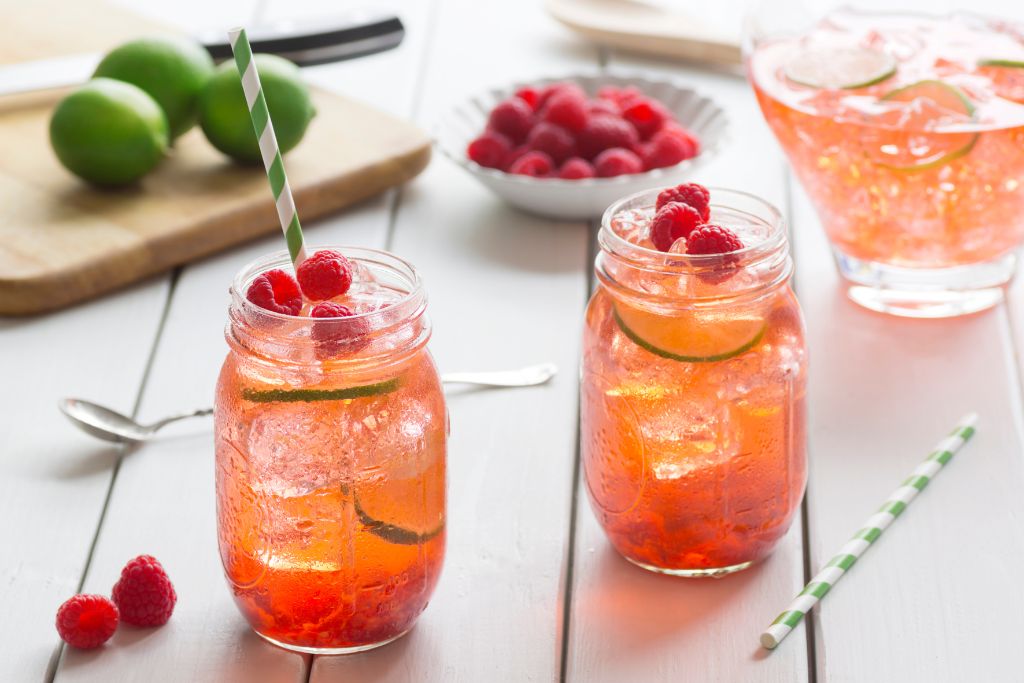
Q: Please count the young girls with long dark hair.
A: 0